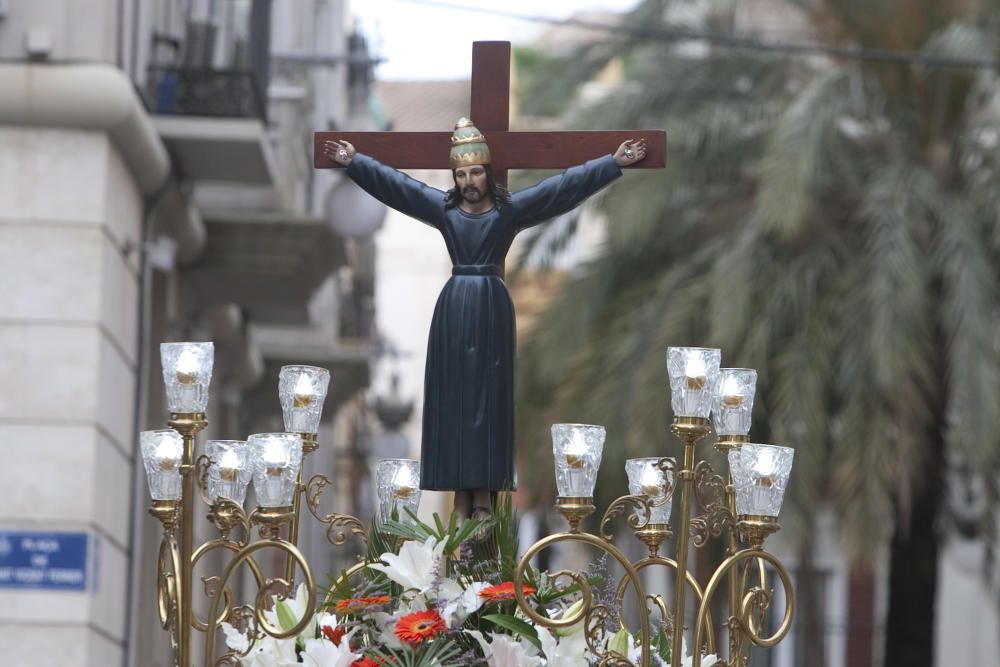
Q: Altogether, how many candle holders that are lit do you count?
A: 11